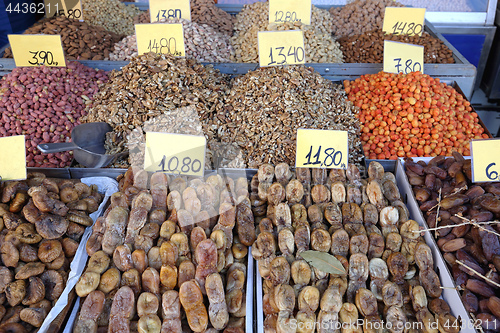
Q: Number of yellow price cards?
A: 12